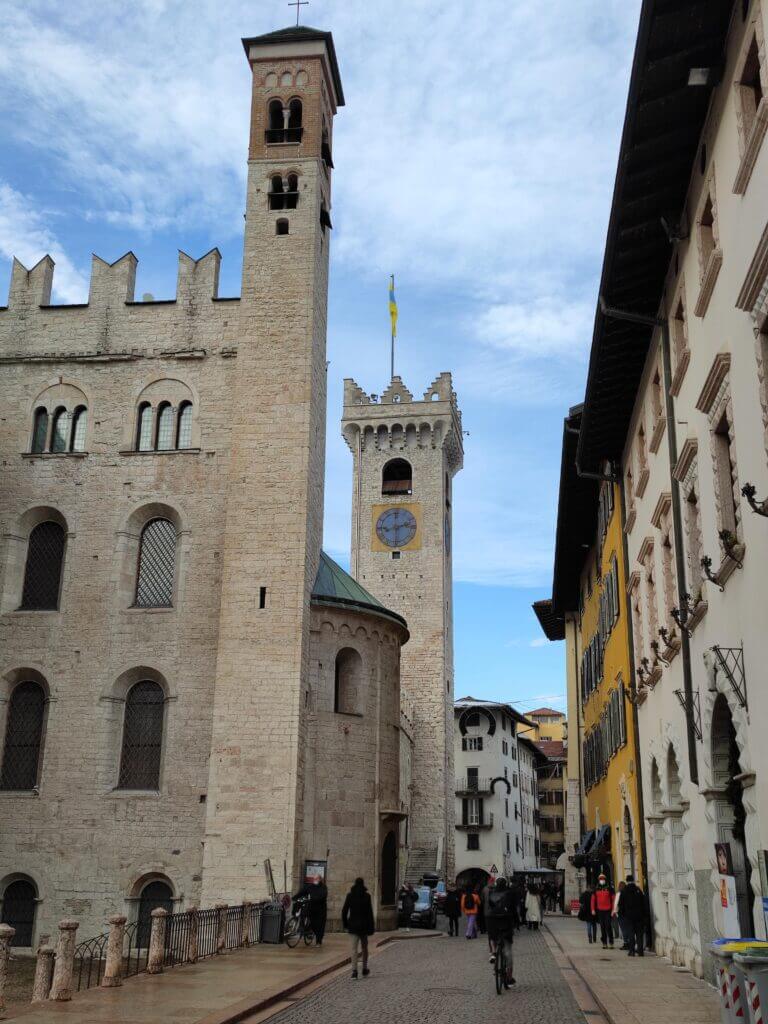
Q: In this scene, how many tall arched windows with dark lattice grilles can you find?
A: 4